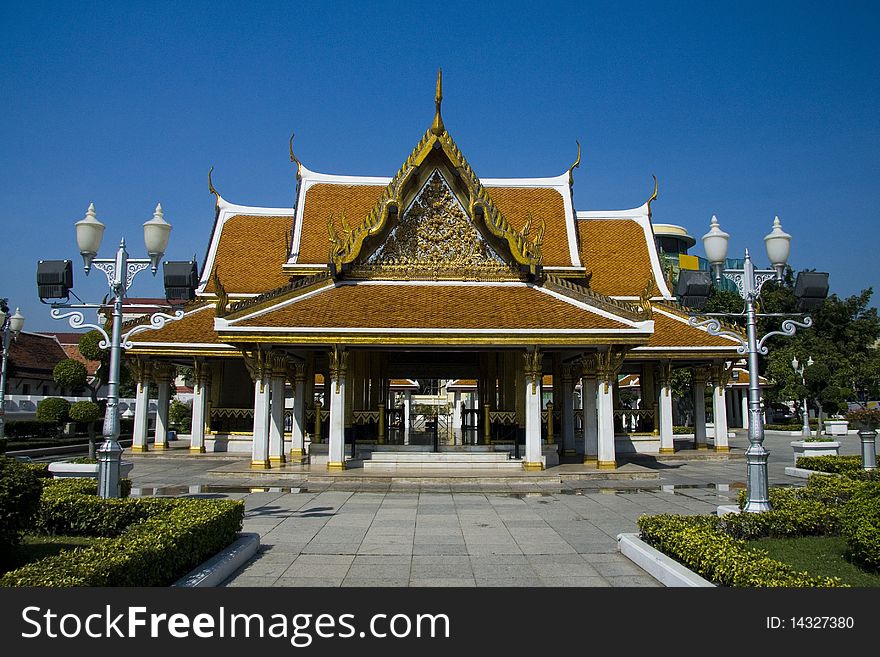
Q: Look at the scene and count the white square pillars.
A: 14